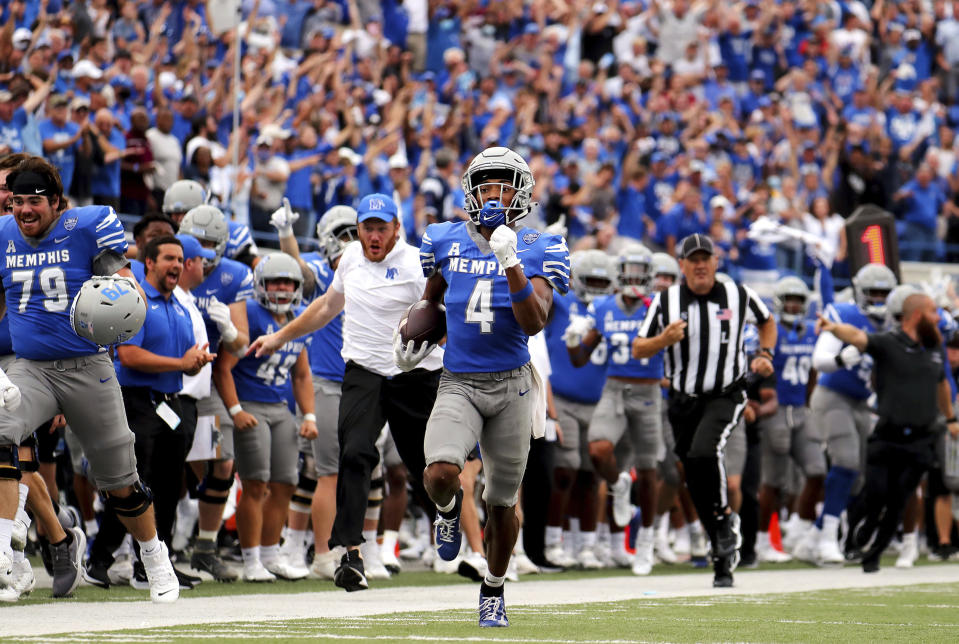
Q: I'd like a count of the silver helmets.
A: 12